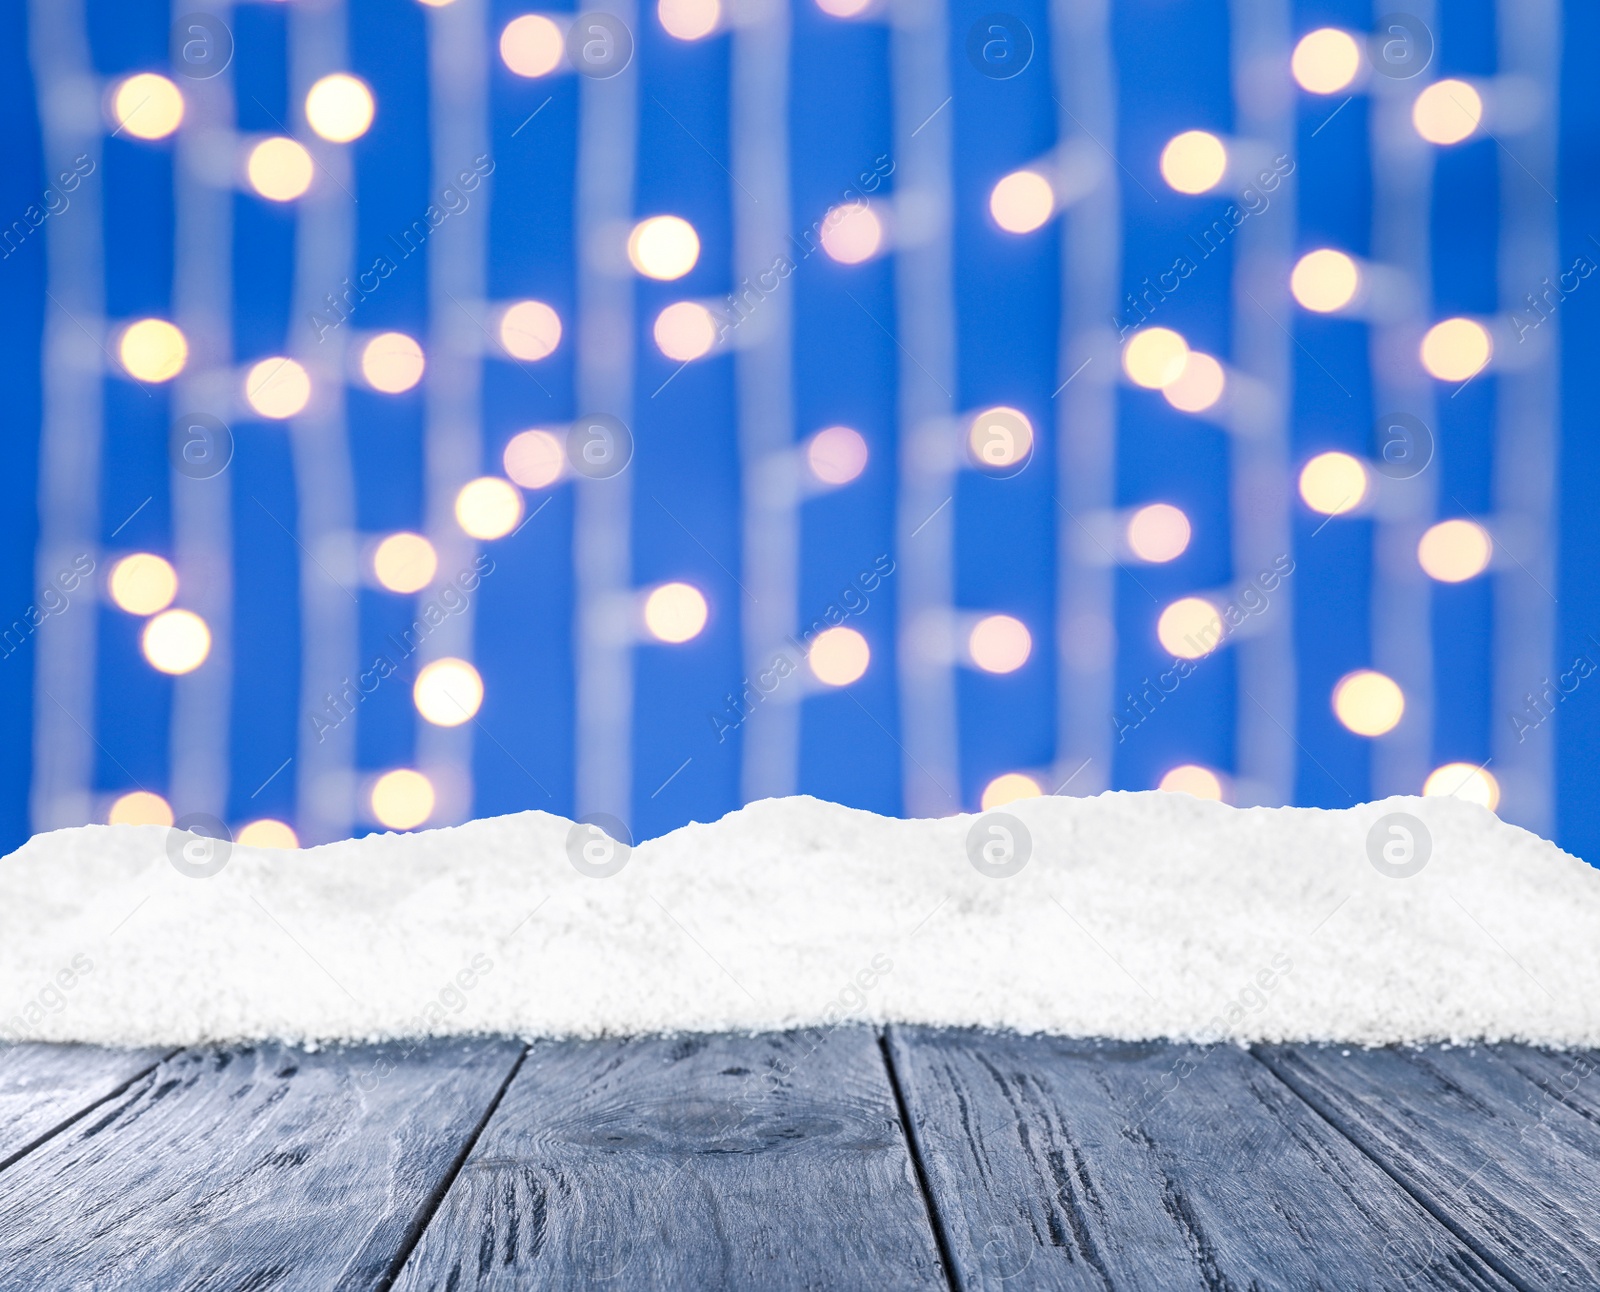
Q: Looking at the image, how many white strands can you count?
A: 11